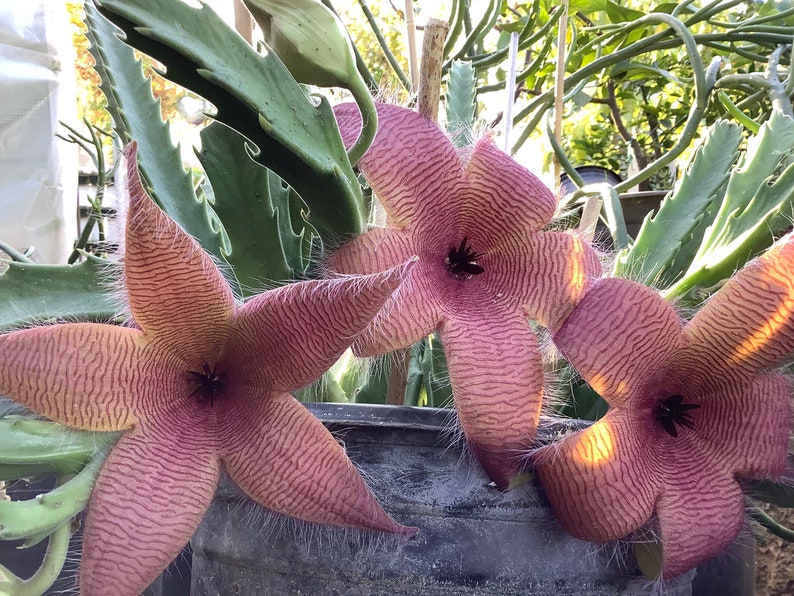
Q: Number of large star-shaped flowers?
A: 3